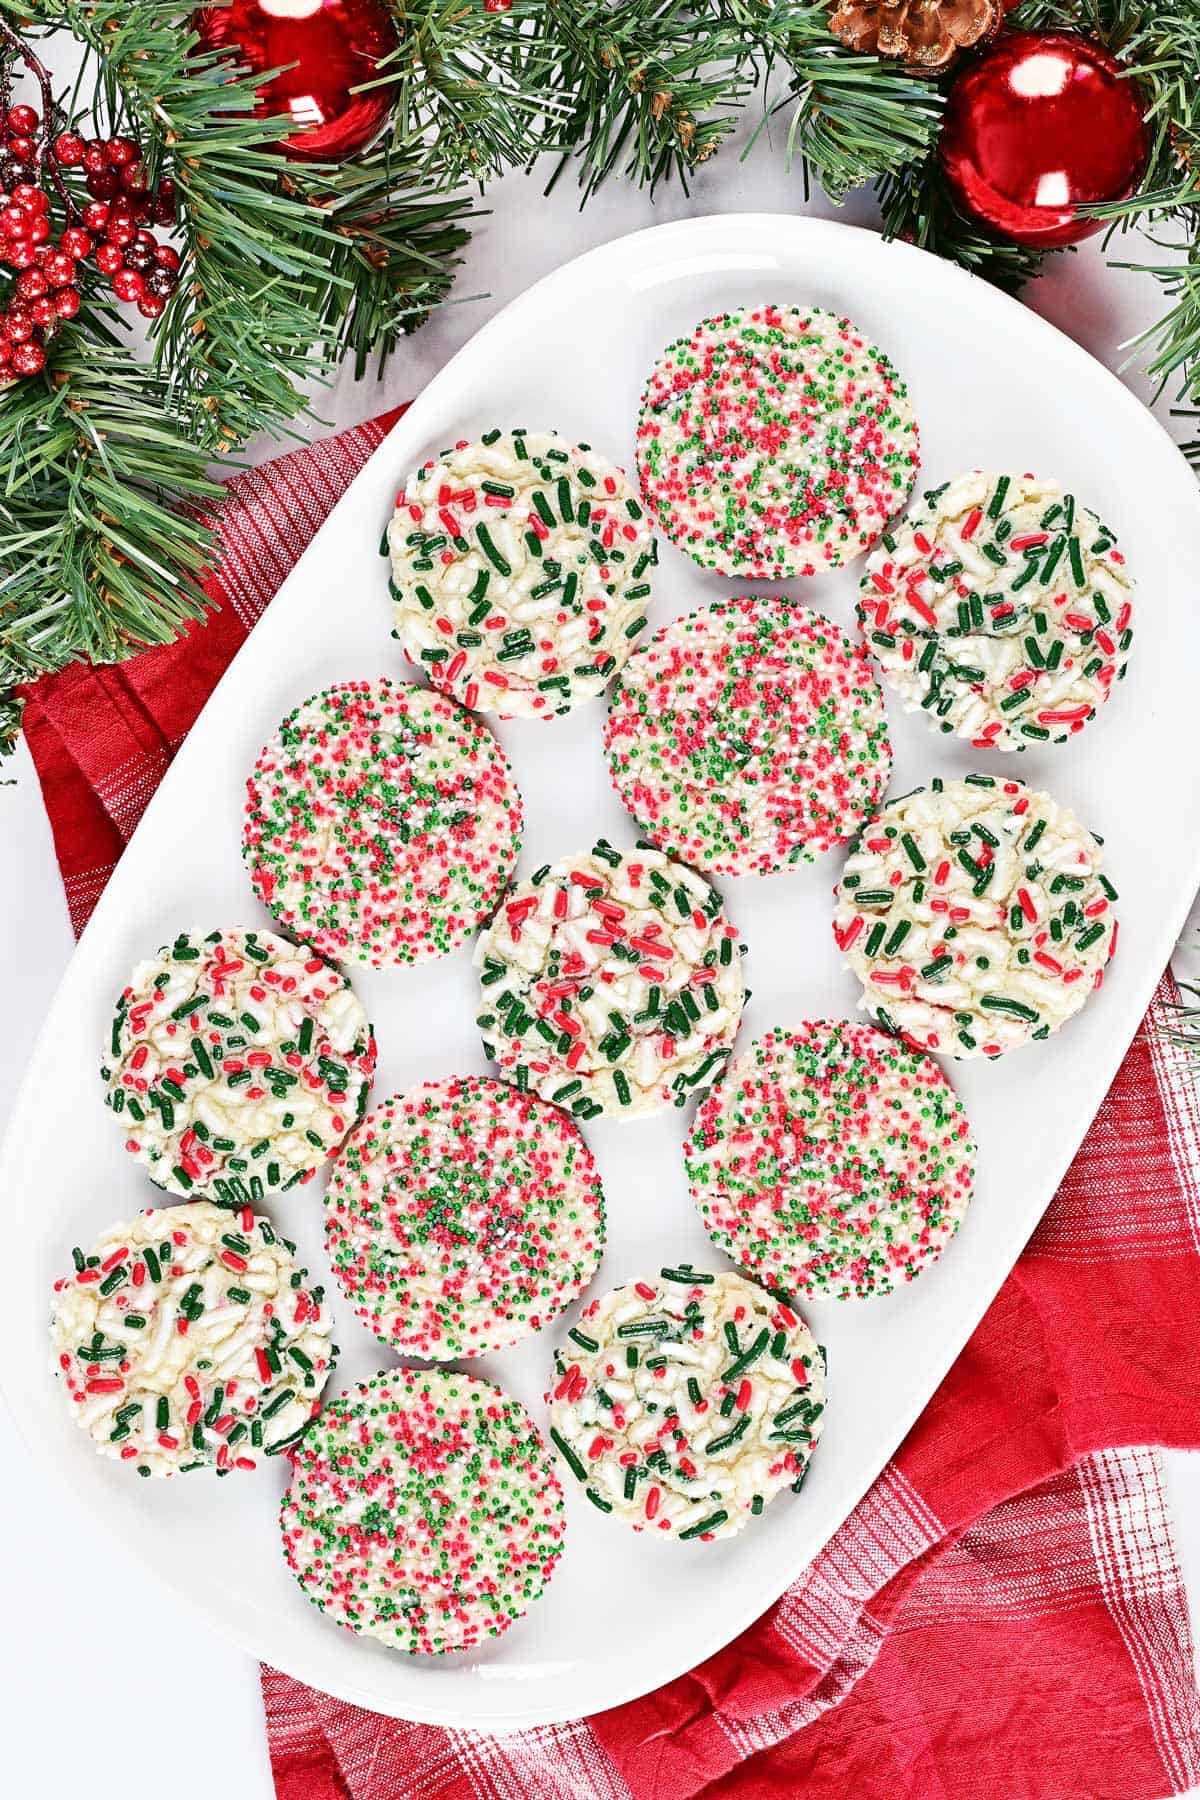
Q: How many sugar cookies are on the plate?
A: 13